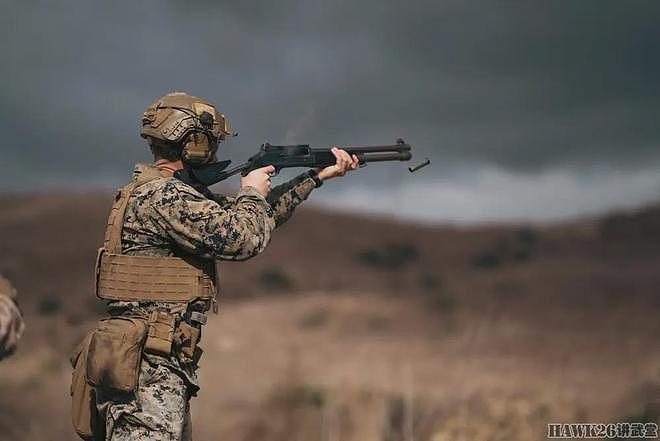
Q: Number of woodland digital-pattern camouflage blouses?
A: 1